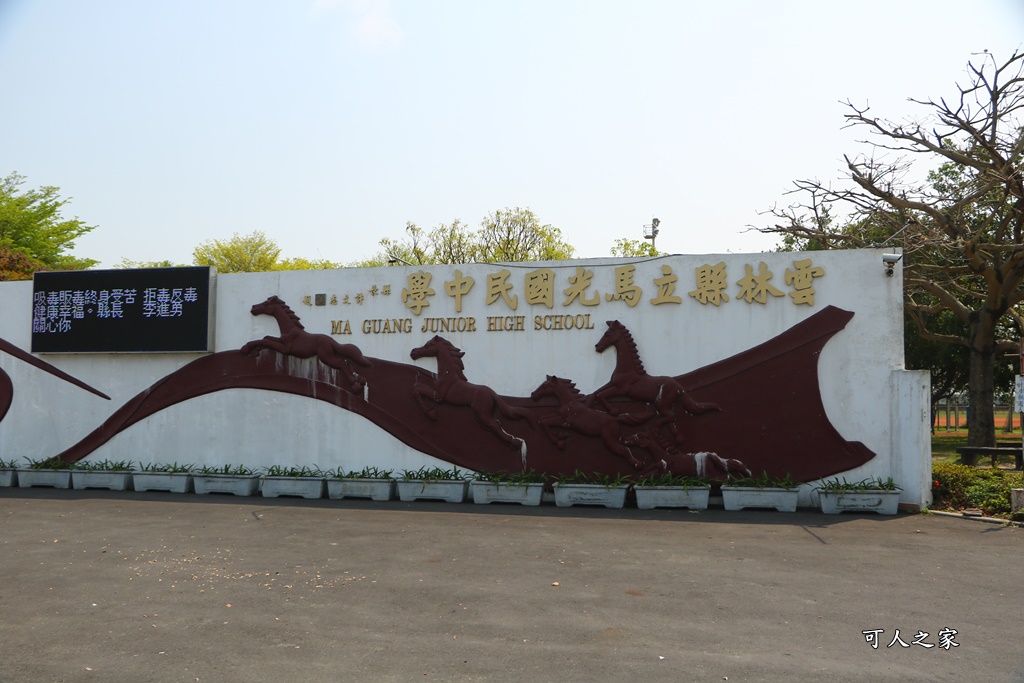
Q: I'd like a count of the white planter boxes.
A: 13